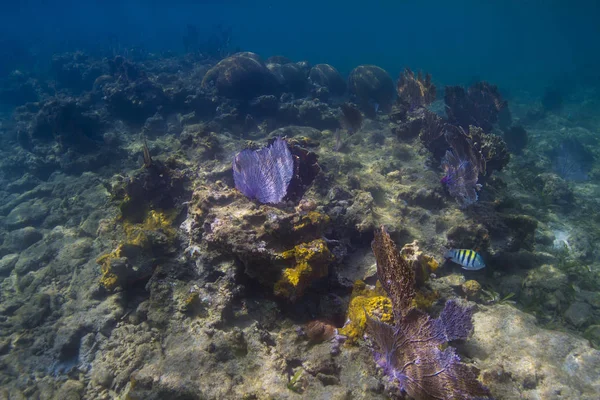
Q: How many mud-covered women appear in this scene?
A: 0